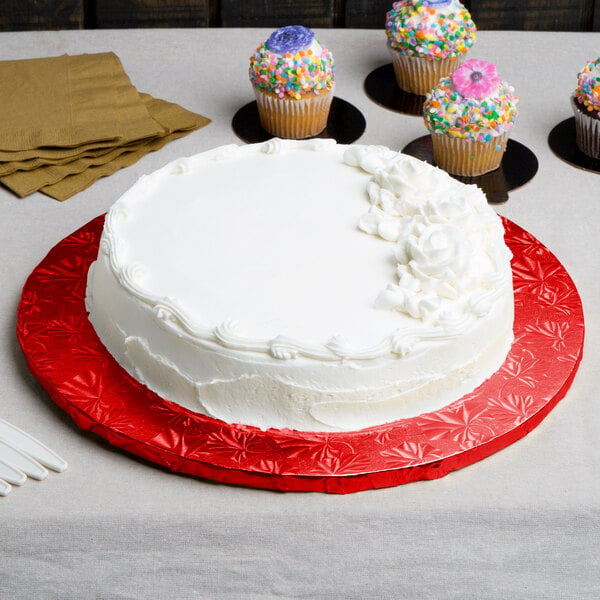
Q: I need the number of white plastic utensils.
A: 4